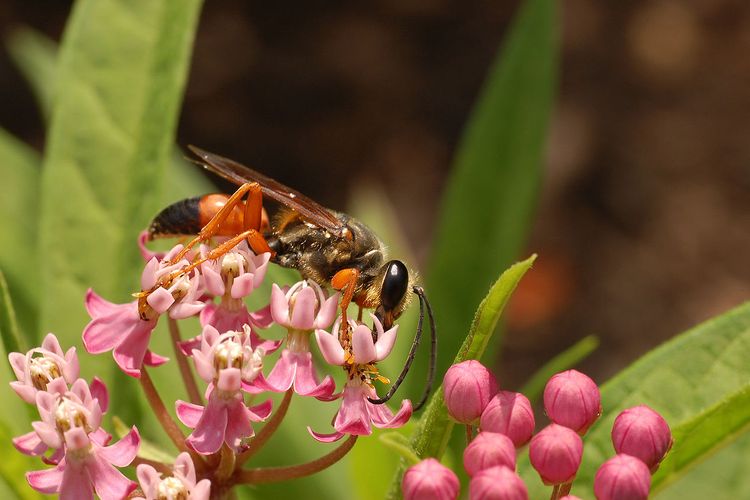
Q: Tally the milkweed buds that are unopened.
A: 9